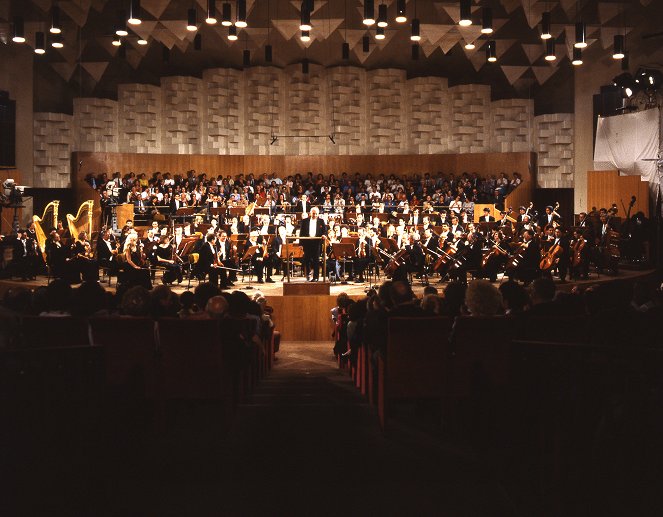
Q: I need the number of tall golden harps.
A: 2